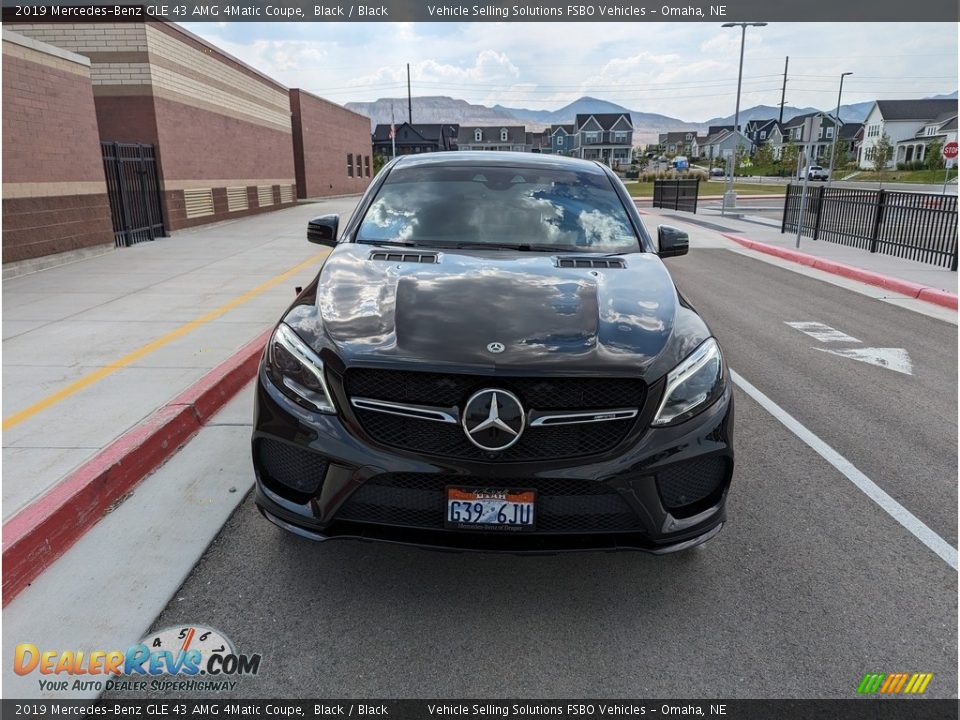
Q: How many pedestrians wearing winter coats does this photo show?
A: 0